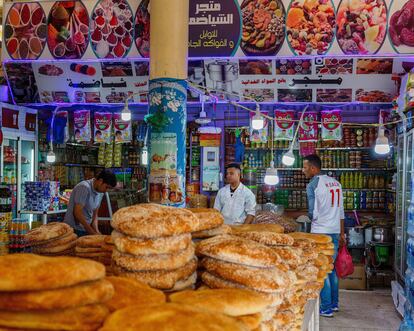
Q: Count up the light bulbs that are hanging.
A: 7